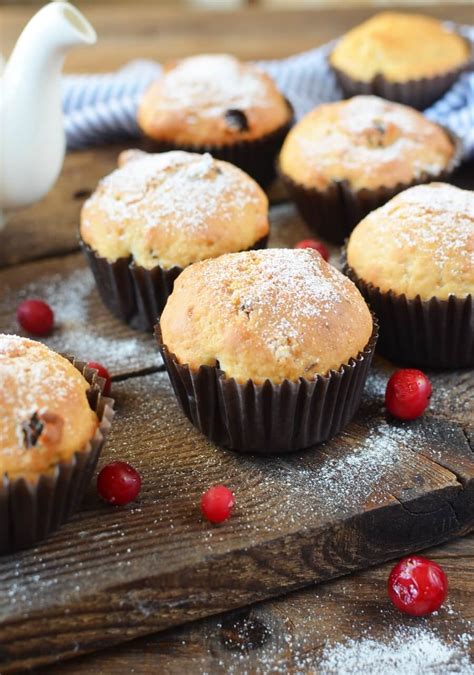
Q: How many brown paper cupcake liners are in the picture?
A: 7